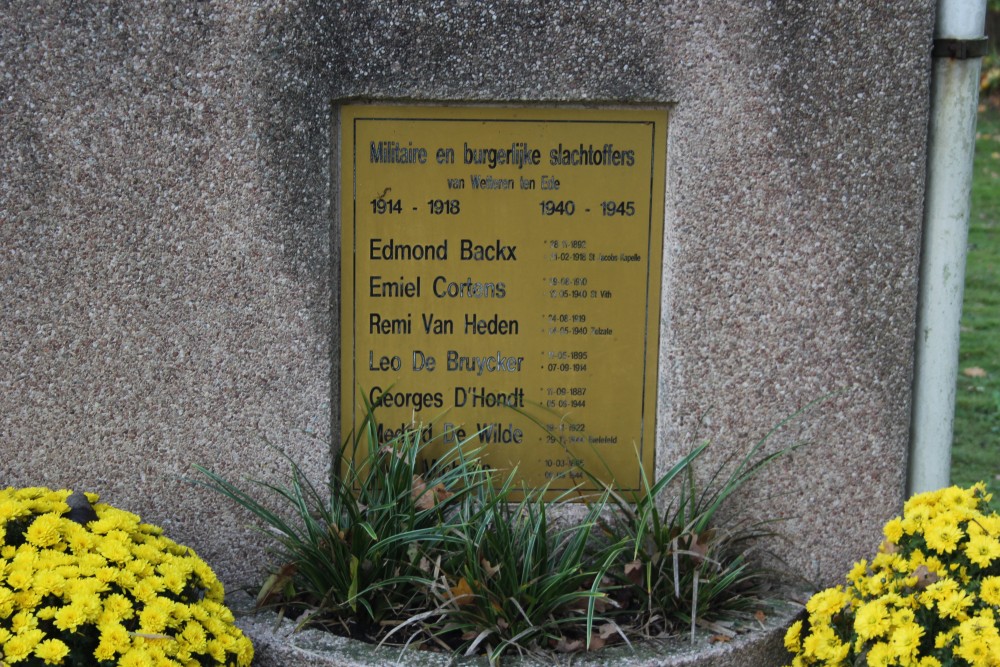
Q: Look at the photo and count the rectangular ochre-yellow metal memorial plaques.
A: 1